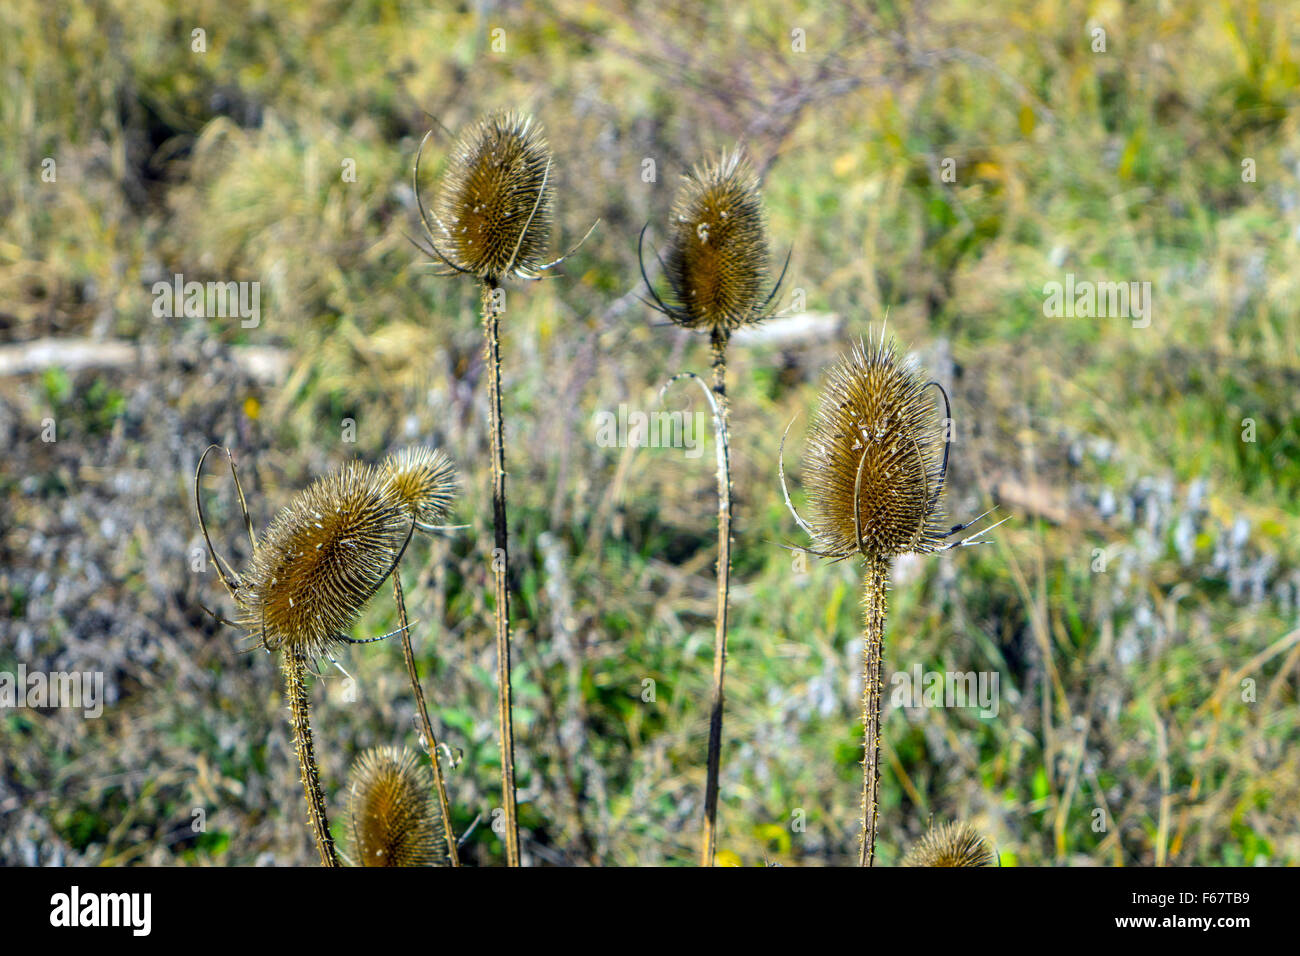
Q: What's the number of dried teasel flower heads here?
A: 7